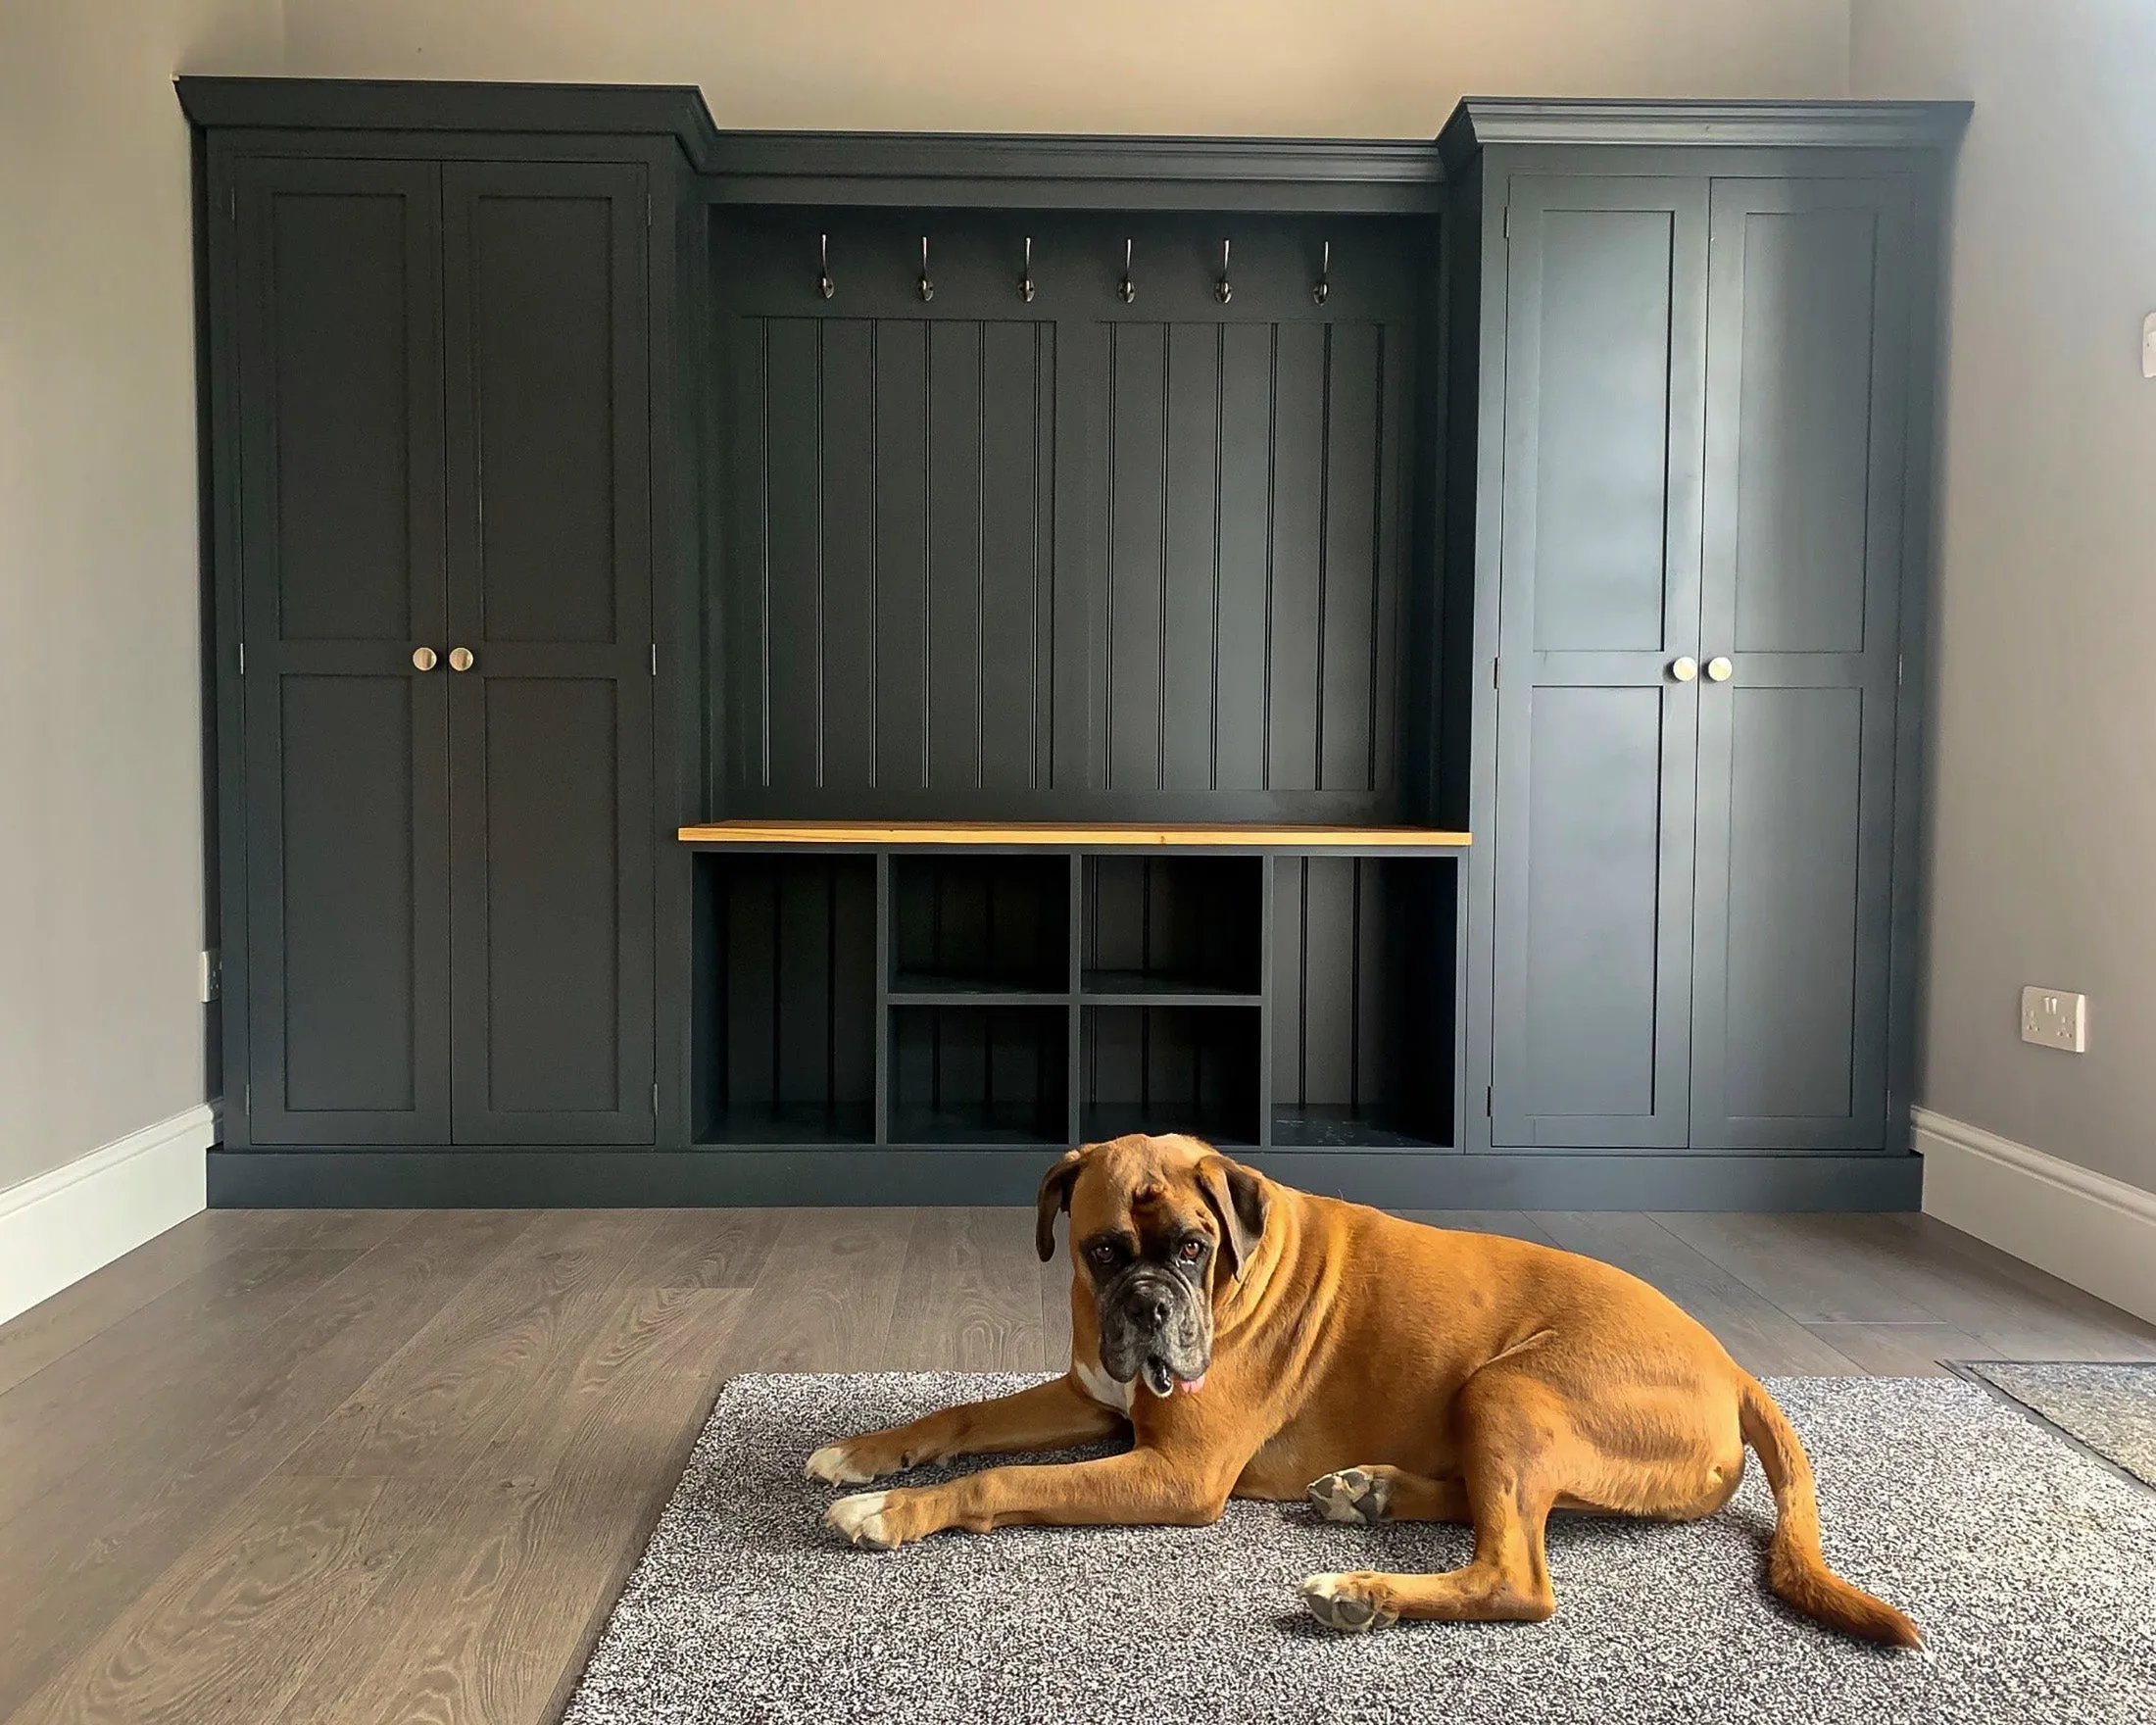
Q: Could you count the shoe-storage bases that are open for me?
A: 6